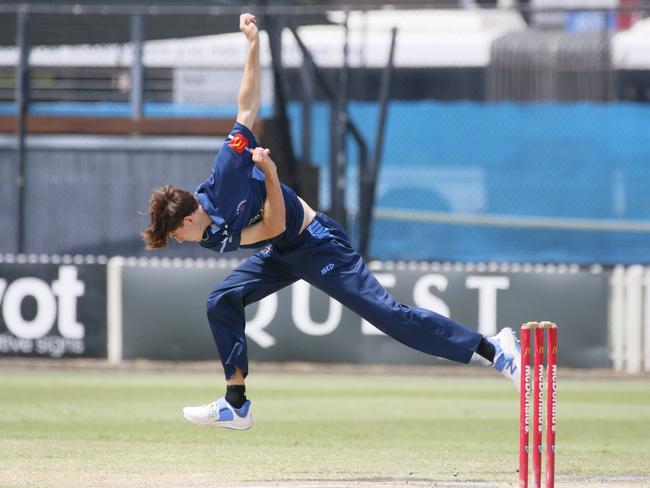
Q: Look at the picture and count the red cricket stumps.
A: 3